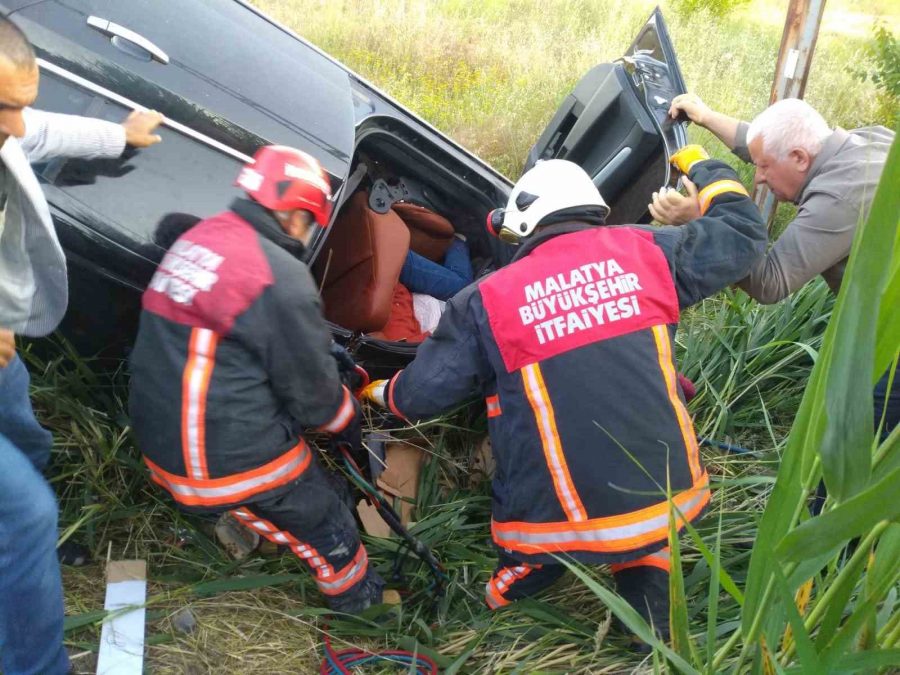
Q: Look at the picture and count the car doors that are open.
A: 1